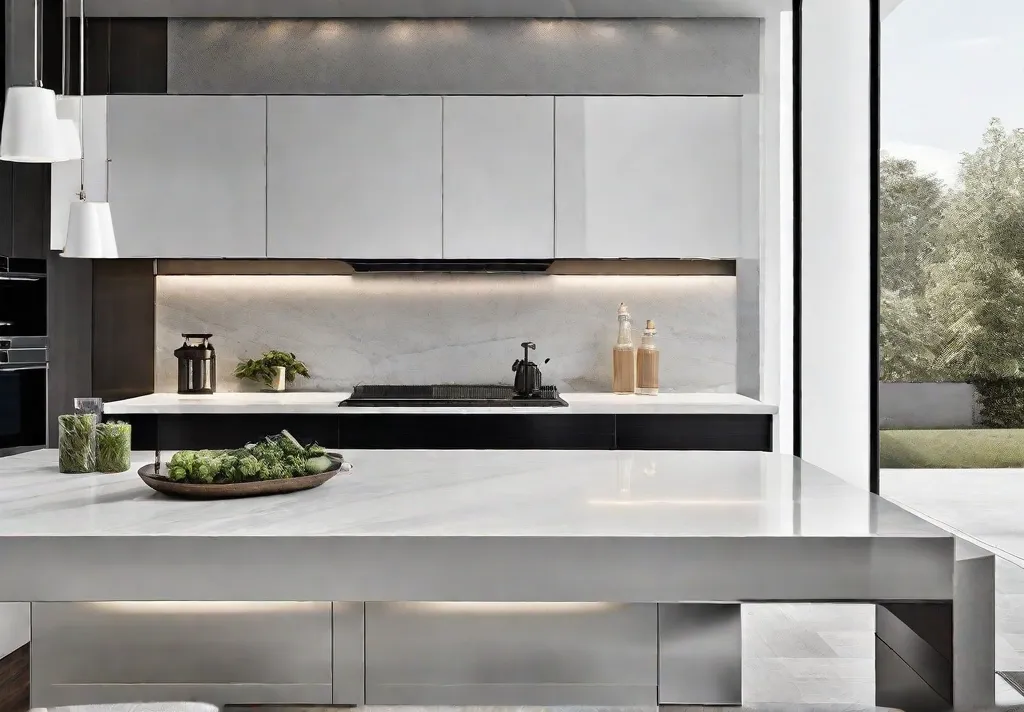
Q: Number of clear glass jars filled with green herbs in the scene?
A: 2